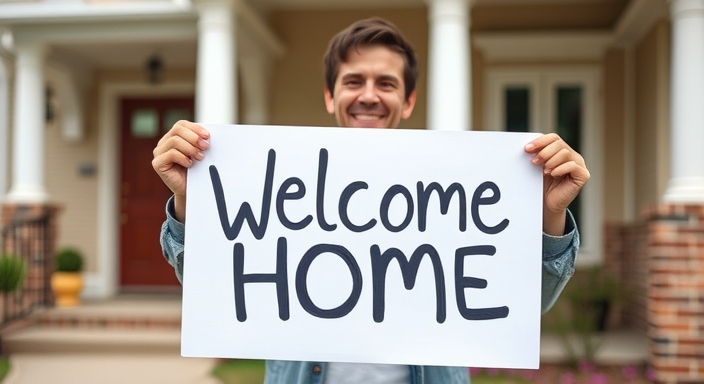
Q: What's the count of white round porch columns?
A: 4